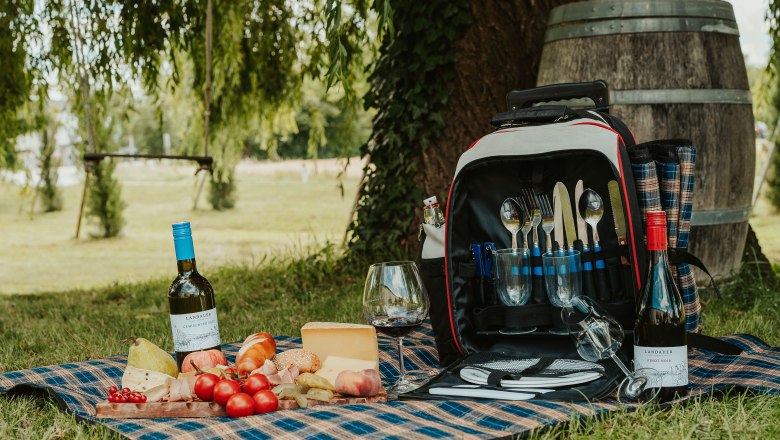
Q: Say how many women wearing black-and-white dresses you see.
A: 0